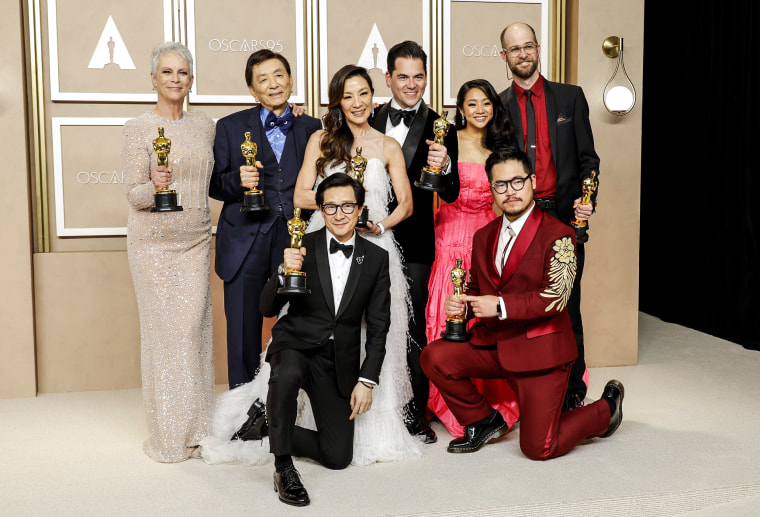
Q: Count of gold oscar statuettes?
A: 7